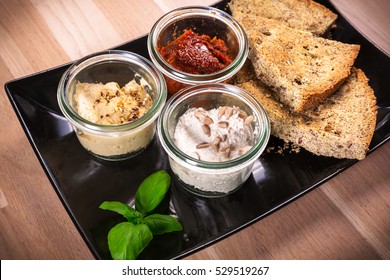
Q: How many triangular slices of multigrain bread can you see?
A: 3